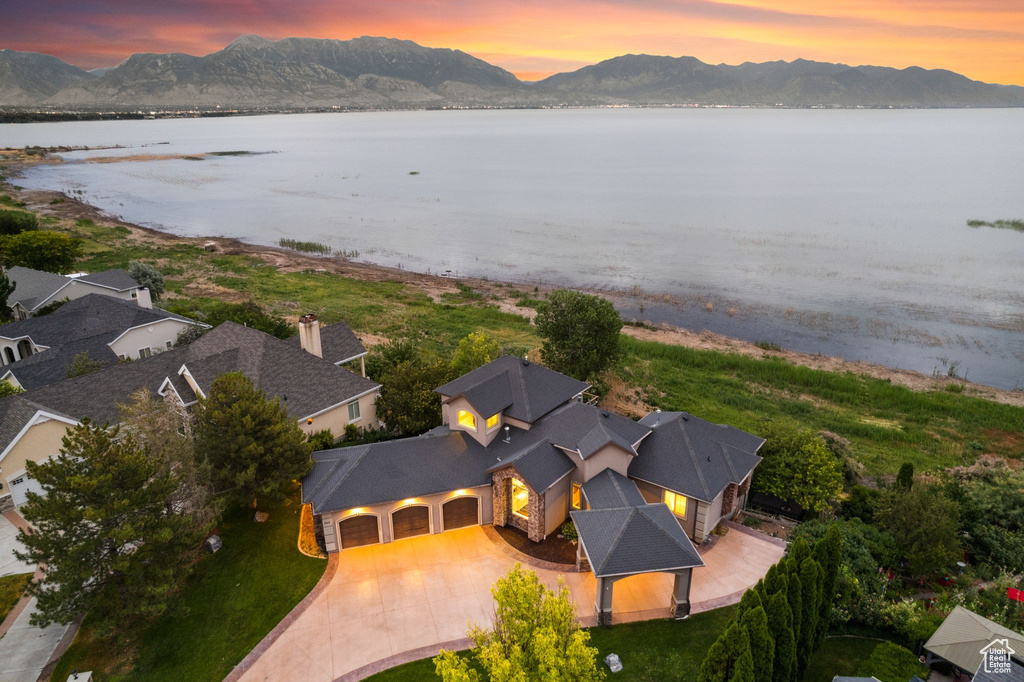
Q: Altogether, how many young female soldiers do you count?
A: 0